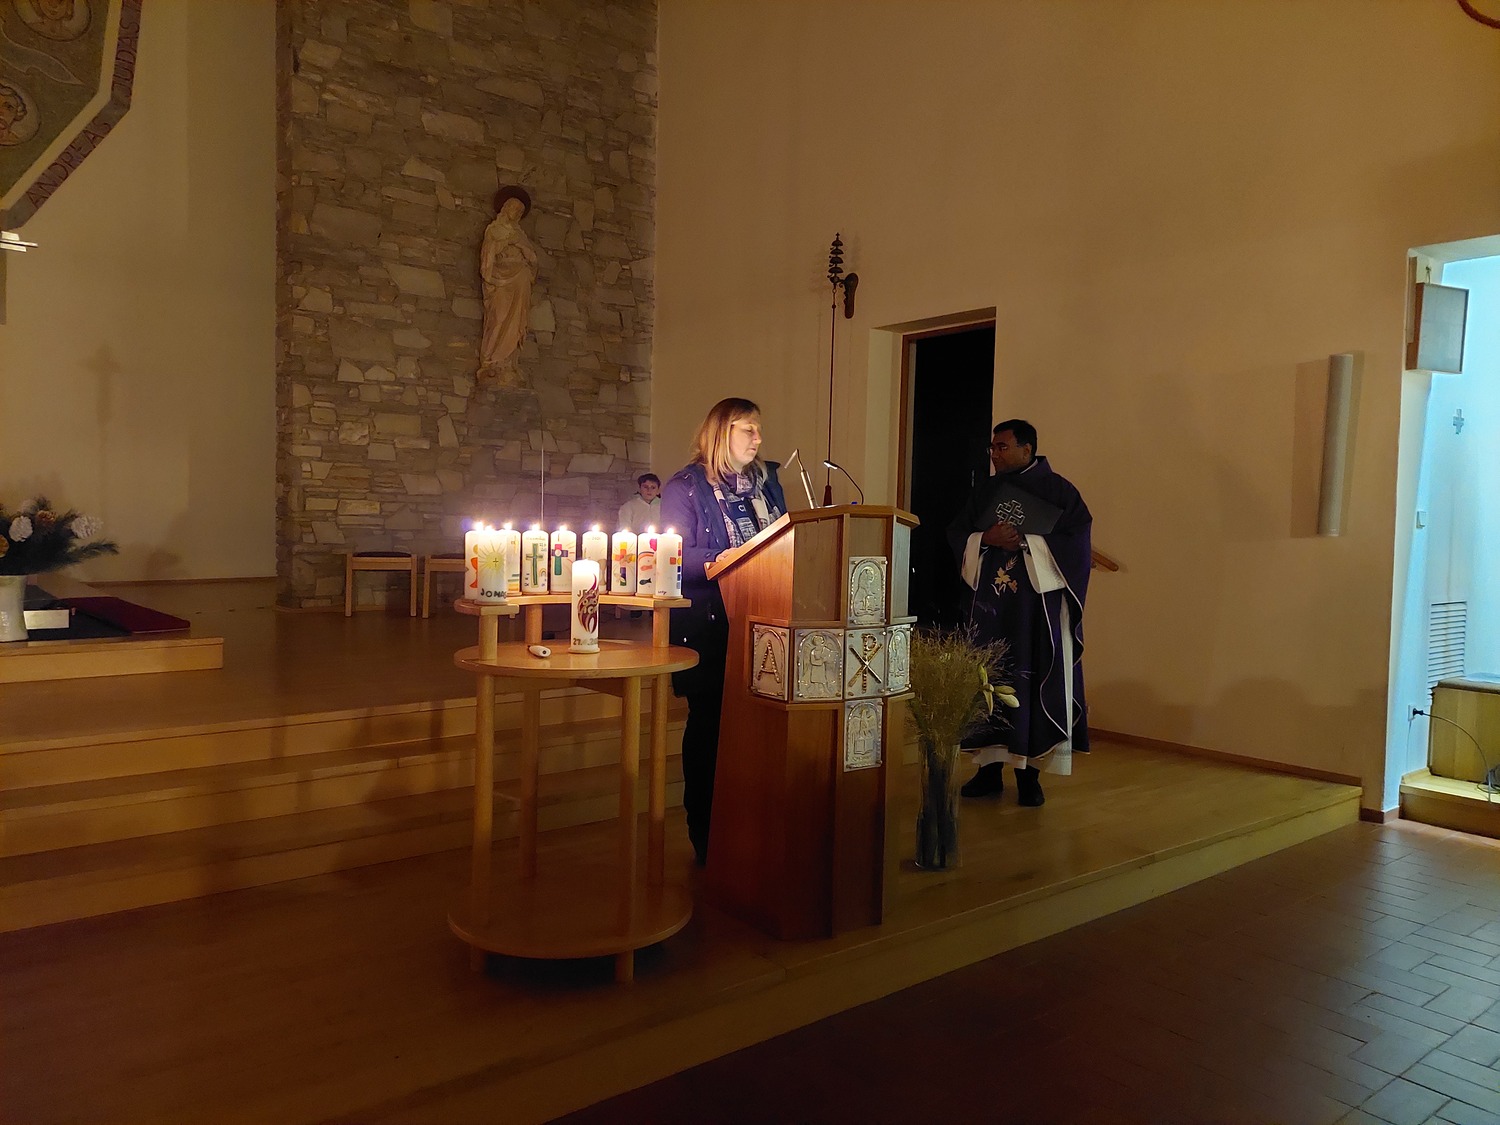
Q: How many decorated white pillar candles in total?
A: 10